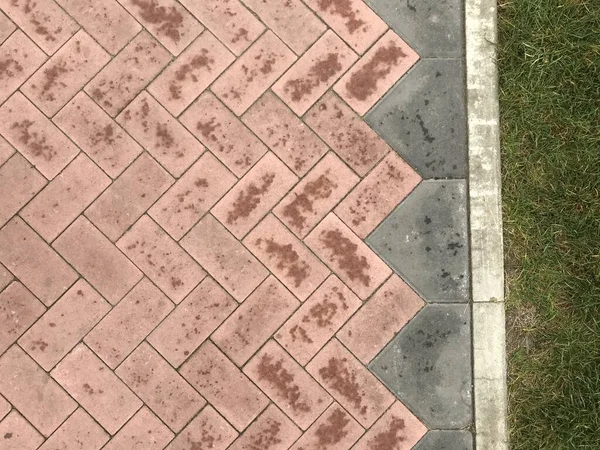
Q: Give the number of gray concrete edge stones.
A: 5